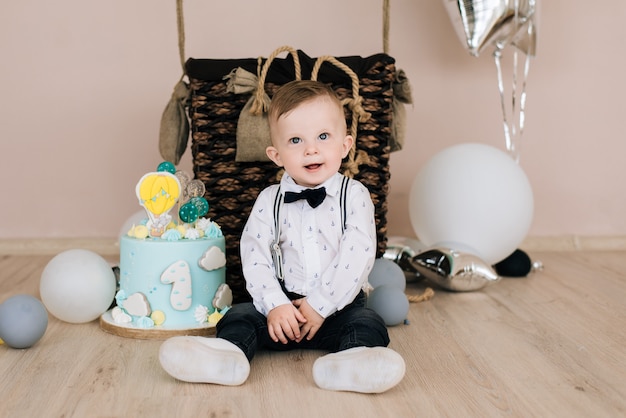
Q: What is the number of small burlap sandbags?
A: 3